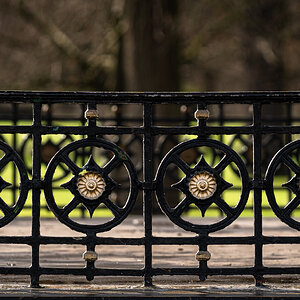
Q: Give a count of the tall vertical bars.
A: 3